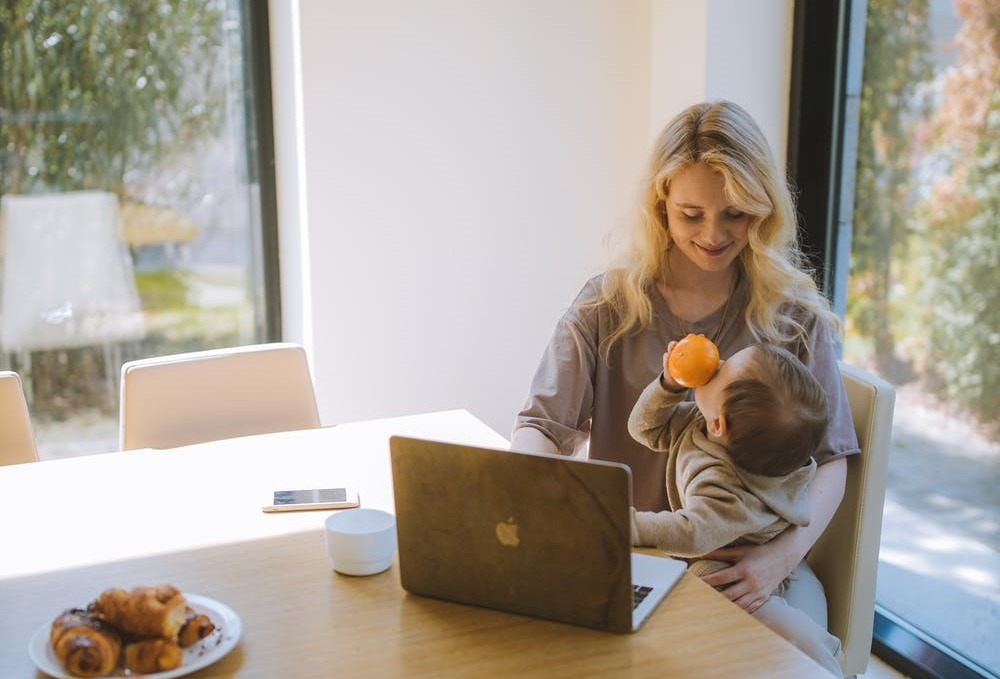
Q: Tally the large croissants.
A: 2